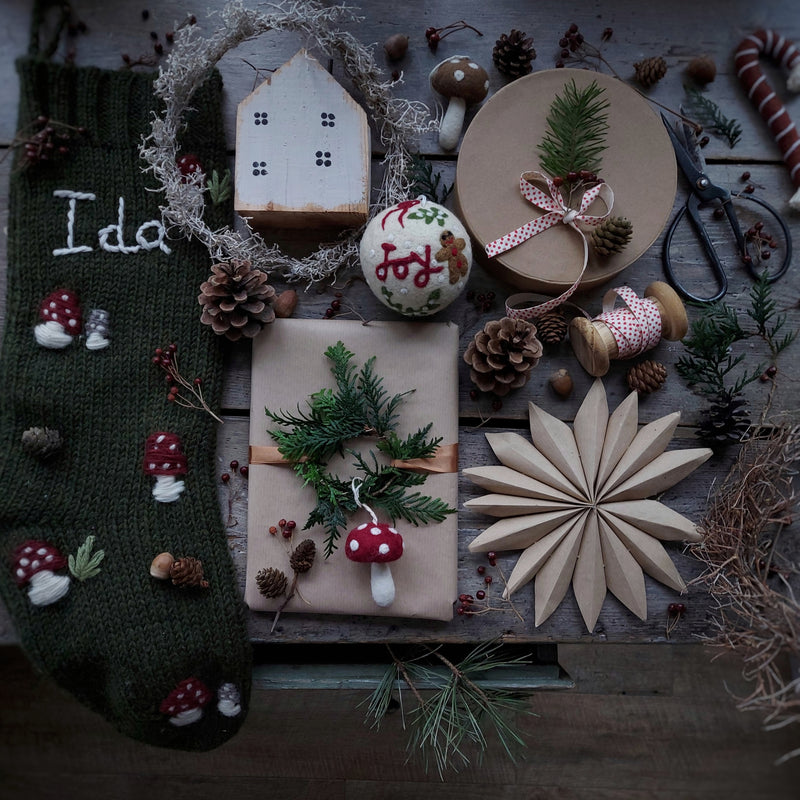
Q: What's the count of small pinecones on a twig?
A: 2